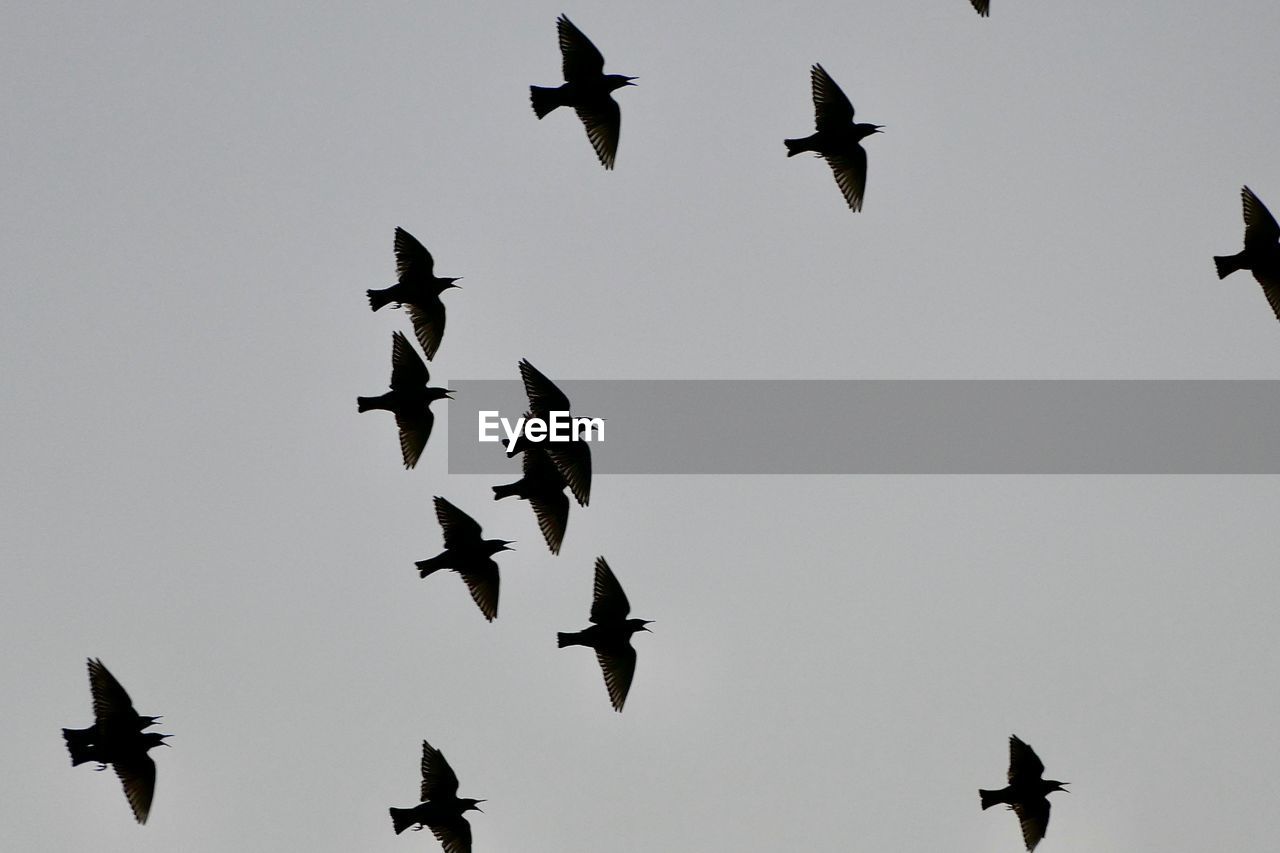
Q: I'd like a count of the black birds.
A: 14